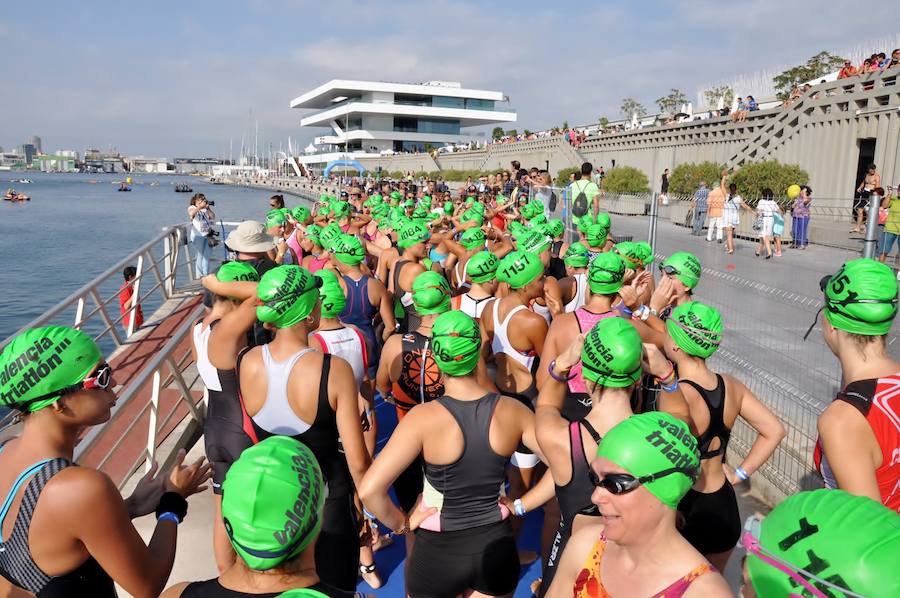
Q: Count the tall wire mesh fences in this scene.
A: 1